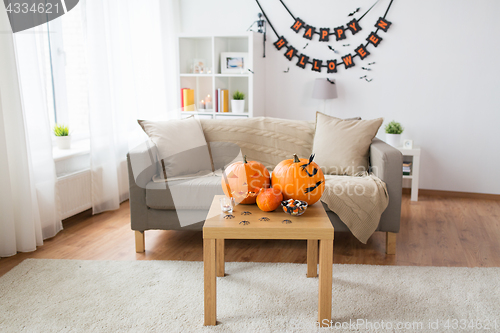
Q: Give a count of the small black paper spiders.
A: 5